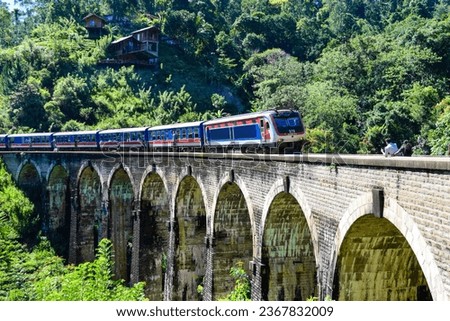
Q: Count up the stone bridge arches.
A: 9